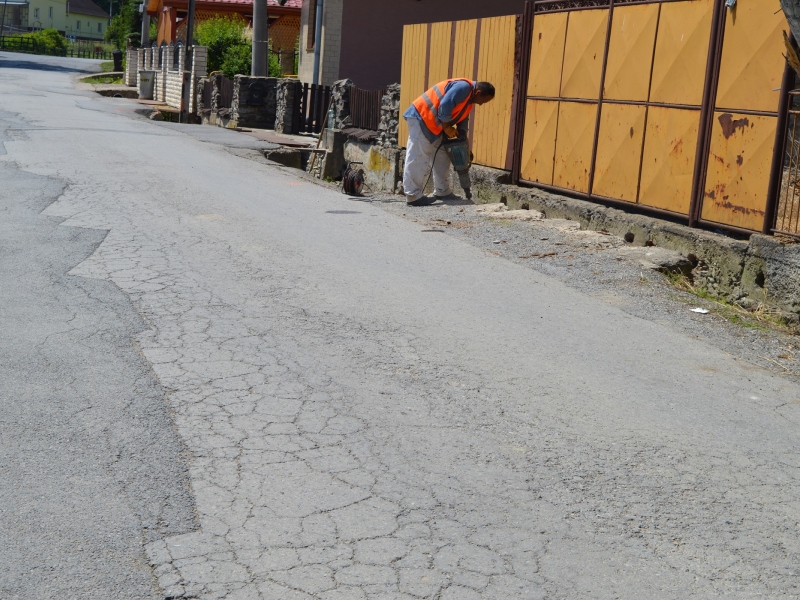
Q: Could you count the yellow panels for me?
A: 14